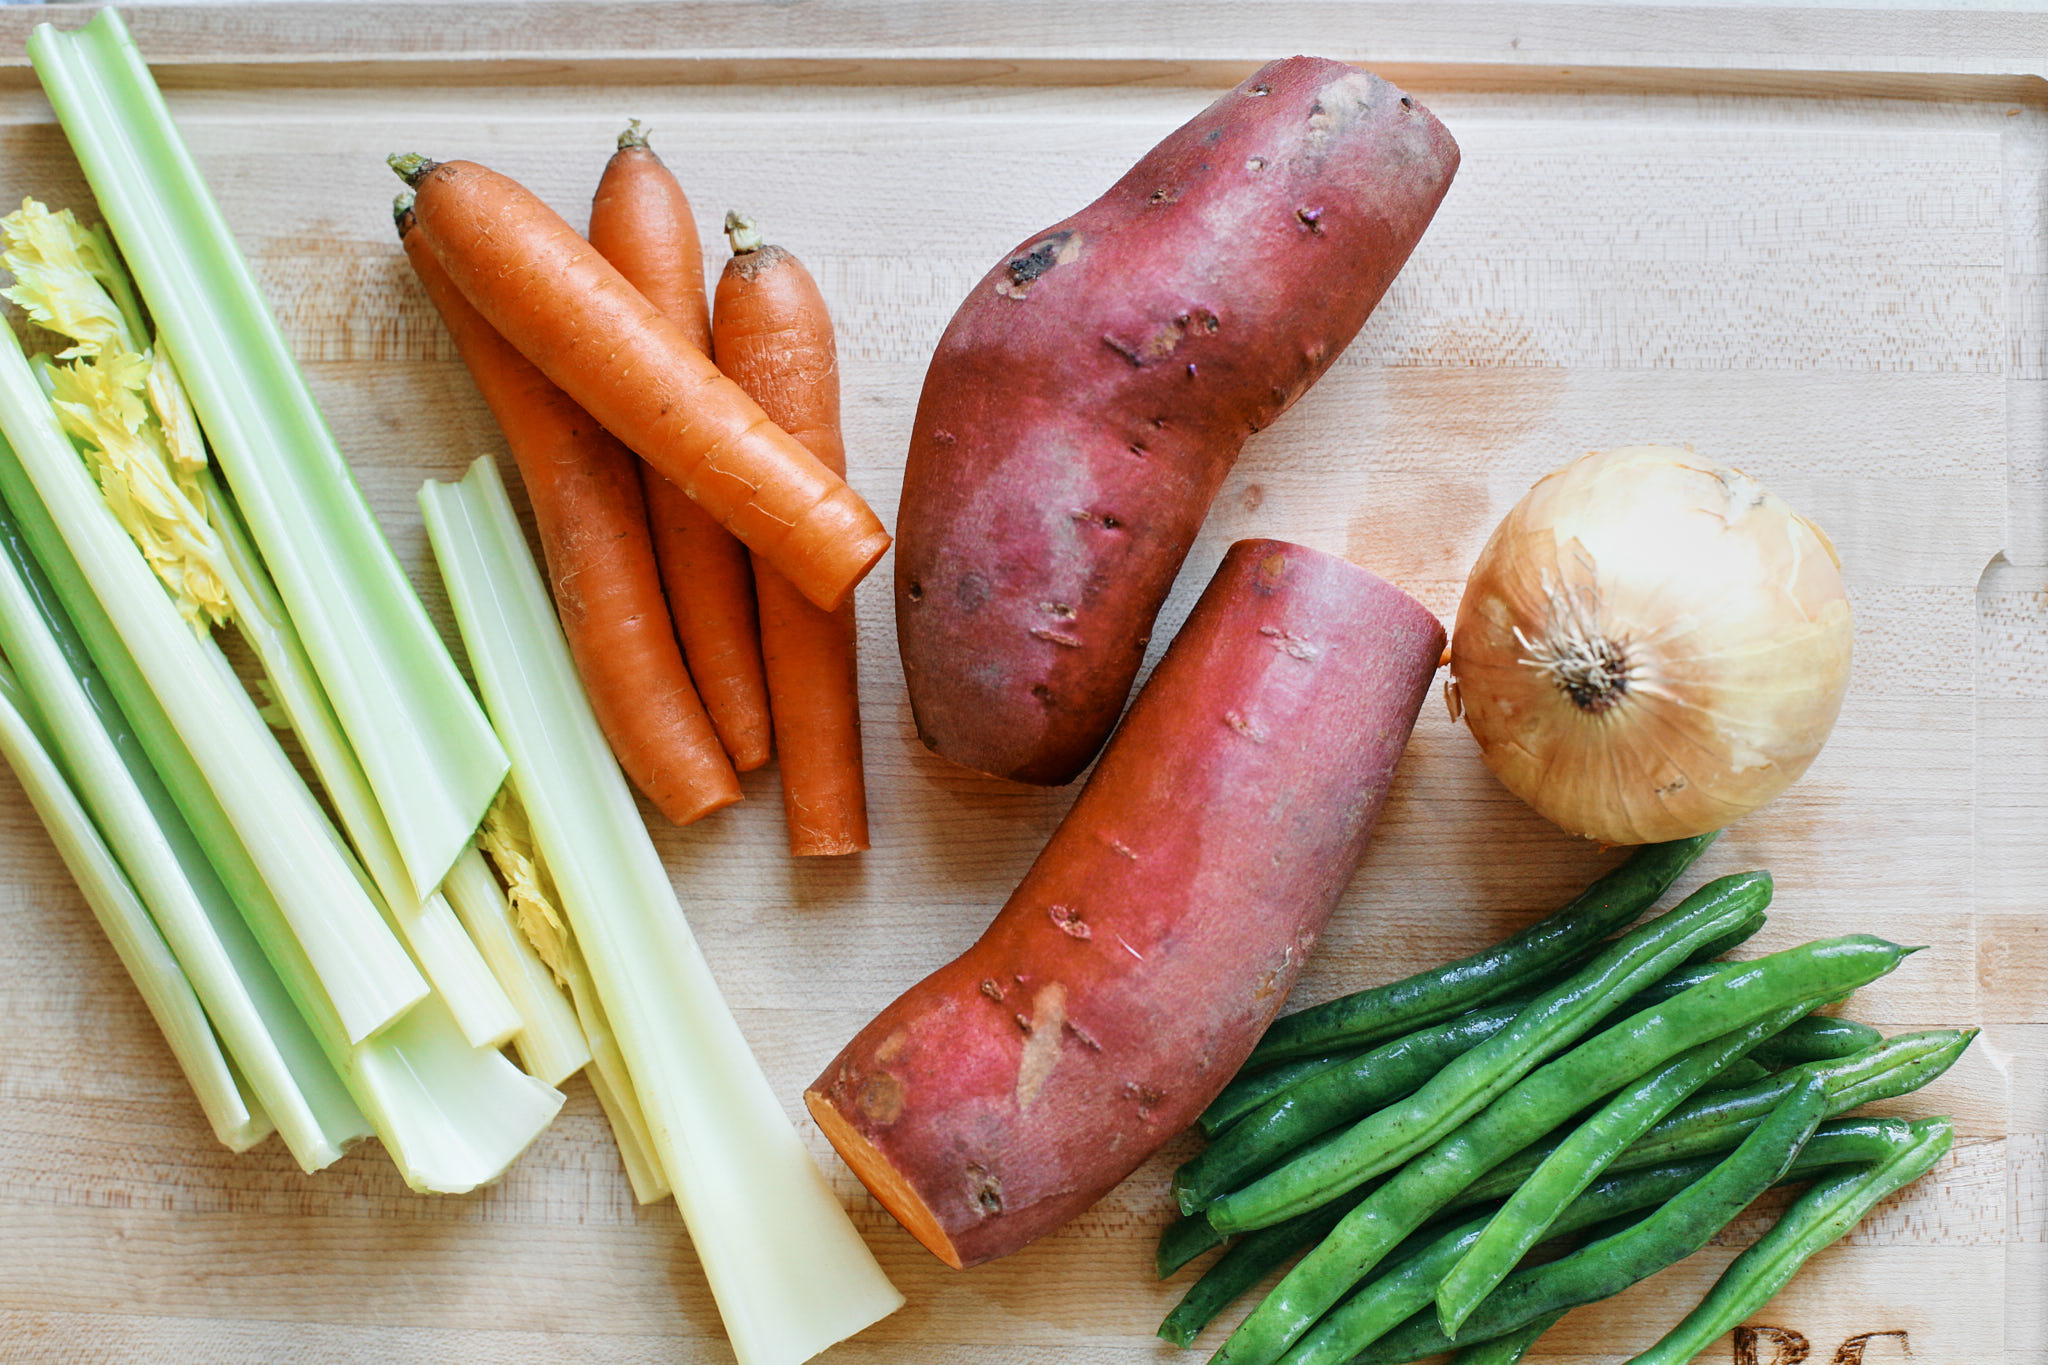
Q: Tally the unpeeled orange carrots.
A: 4